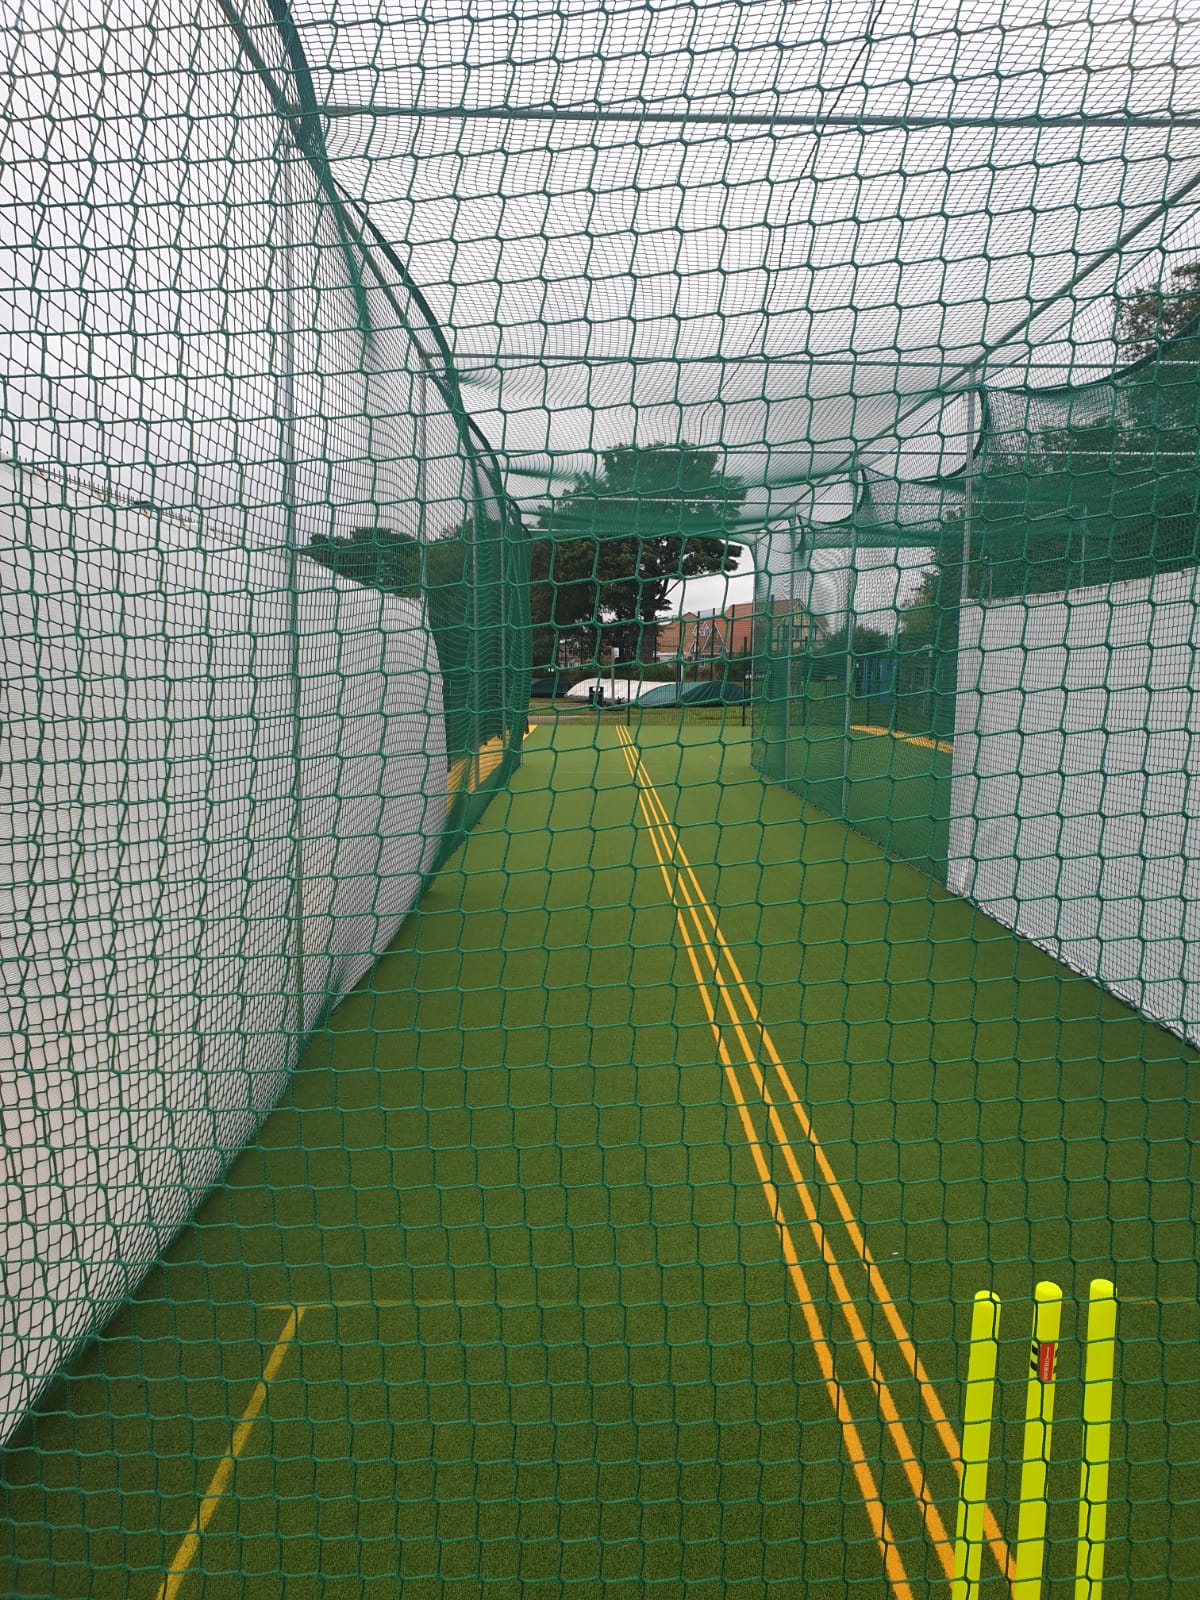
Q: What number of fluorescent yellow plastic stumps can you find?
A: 3